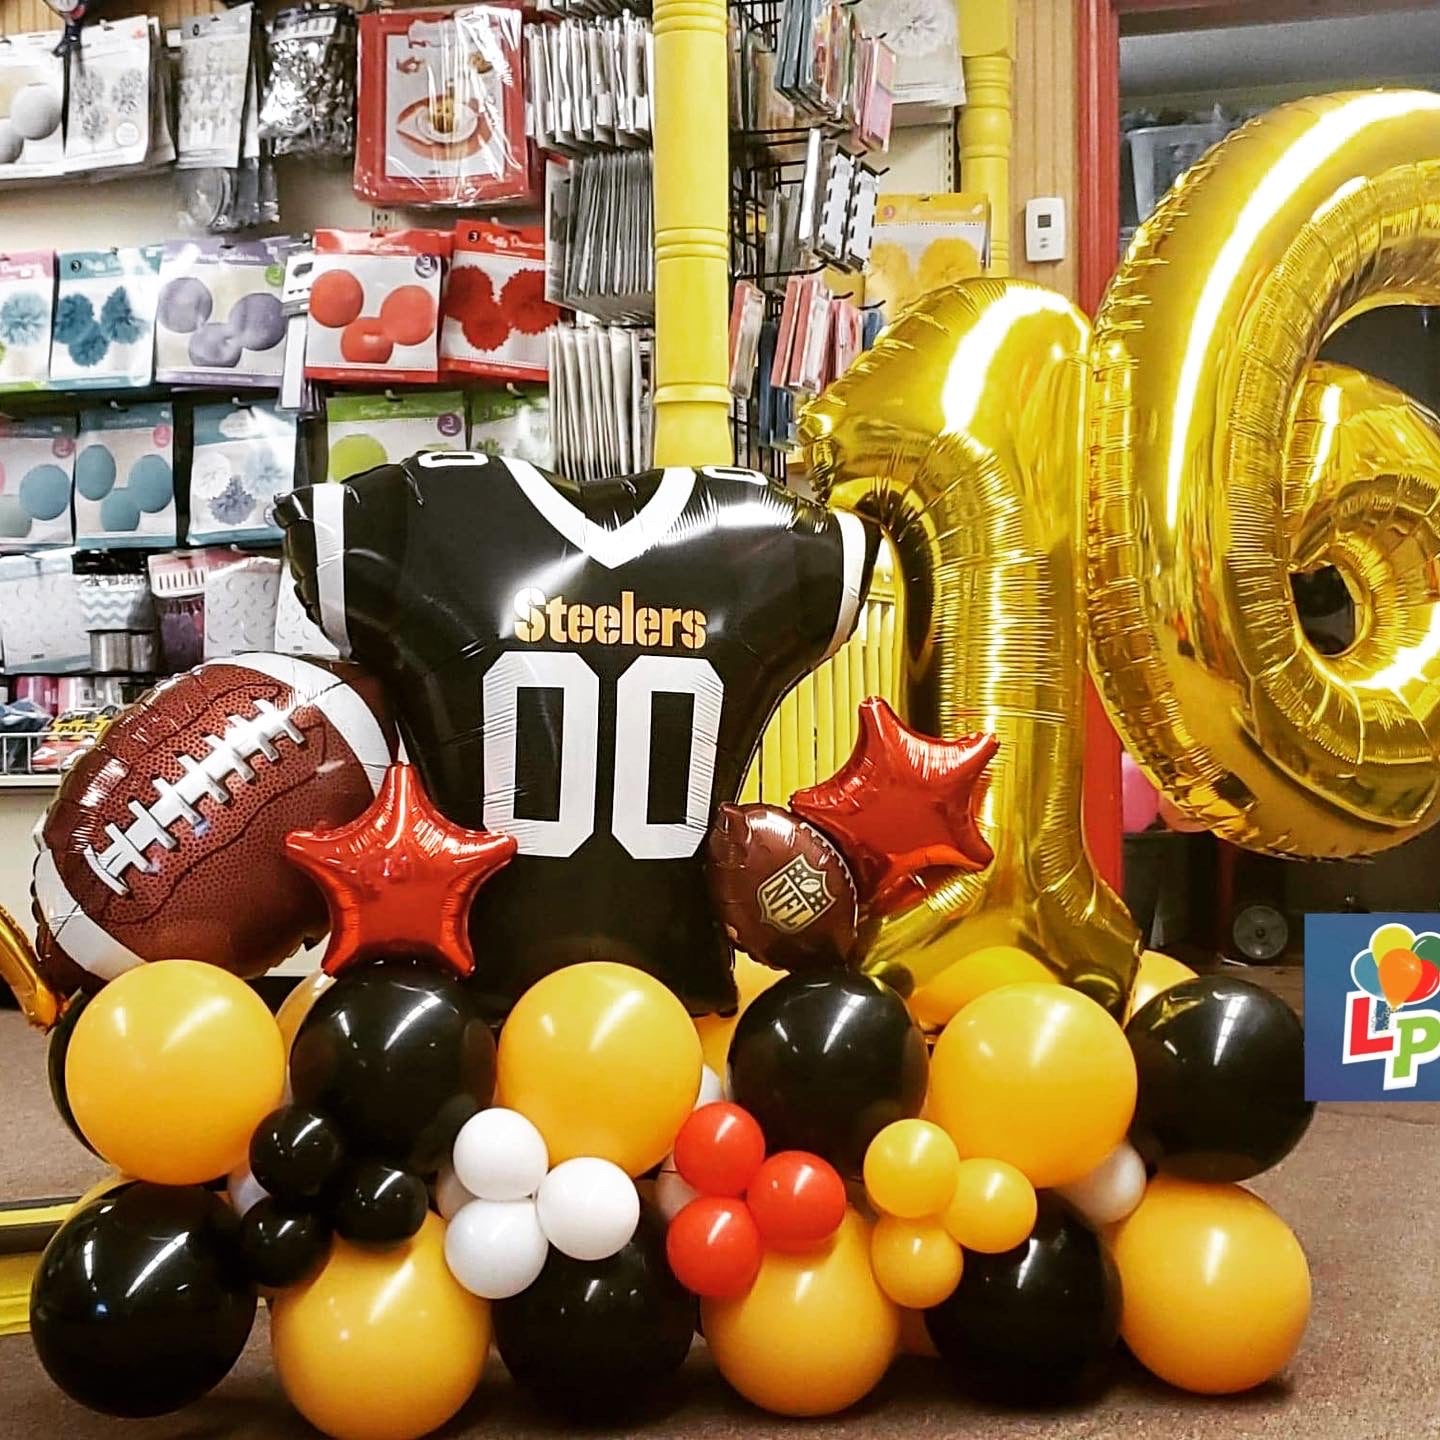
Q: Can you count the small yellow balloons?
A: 3